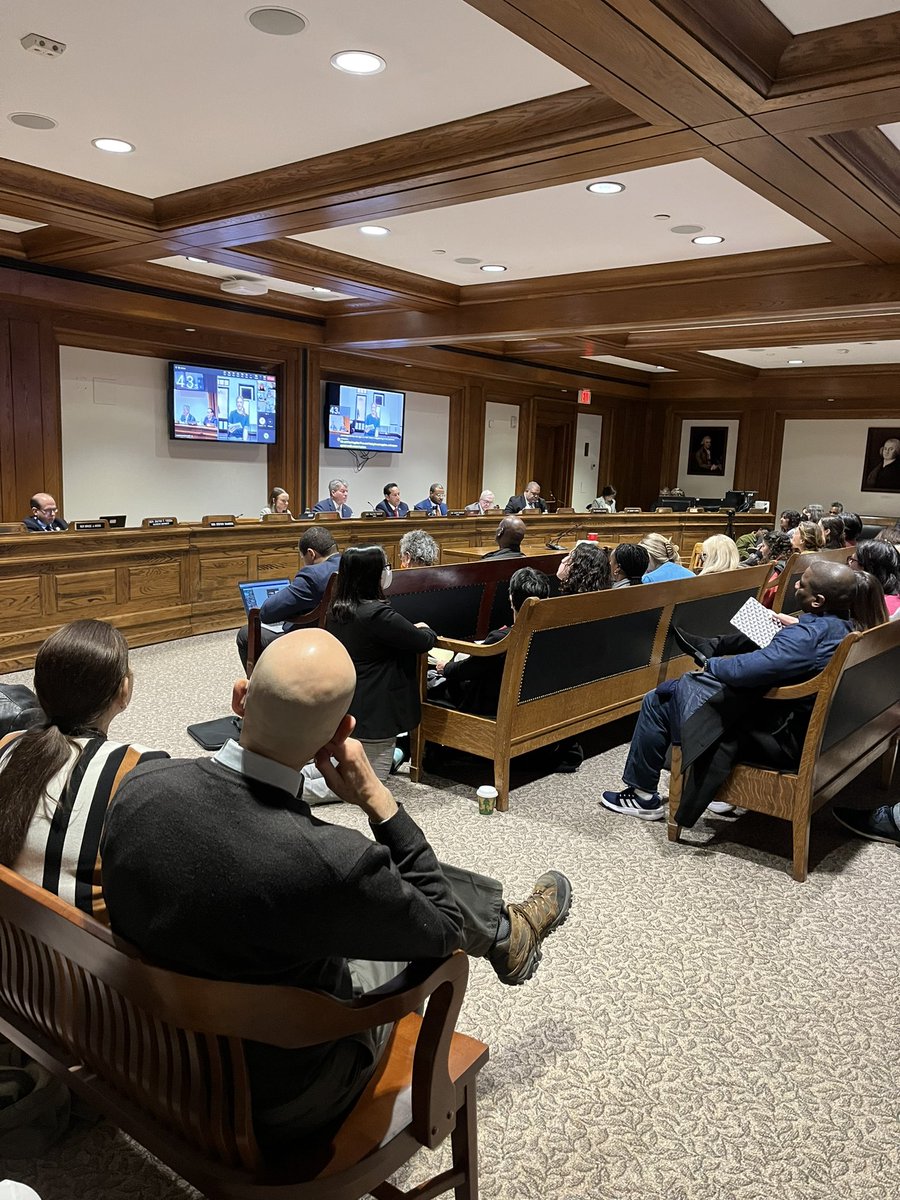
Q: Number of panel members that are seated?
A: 8